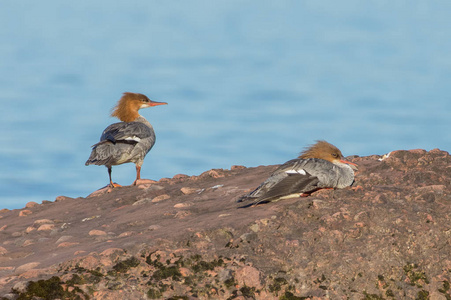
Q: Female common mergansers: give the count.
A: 2